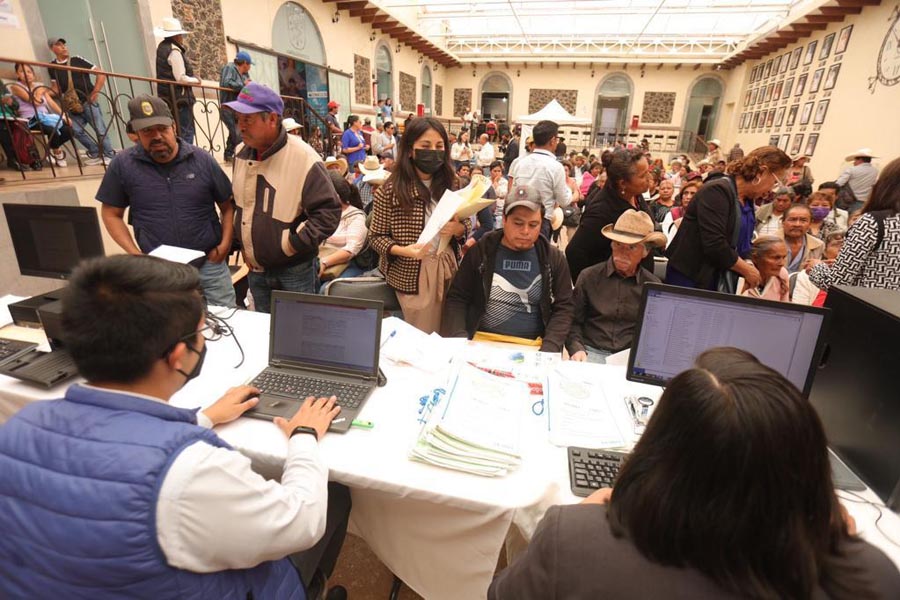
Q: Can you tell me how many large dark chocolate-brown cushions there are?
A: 0